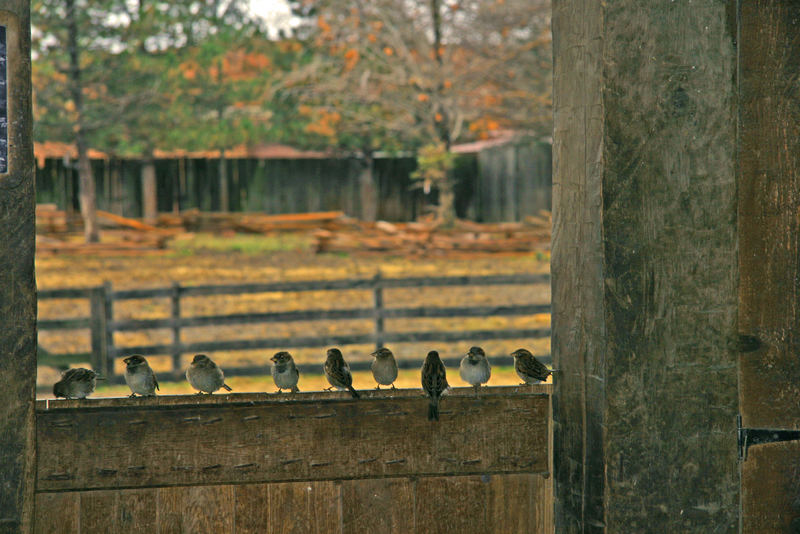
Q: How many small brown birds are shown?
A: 9